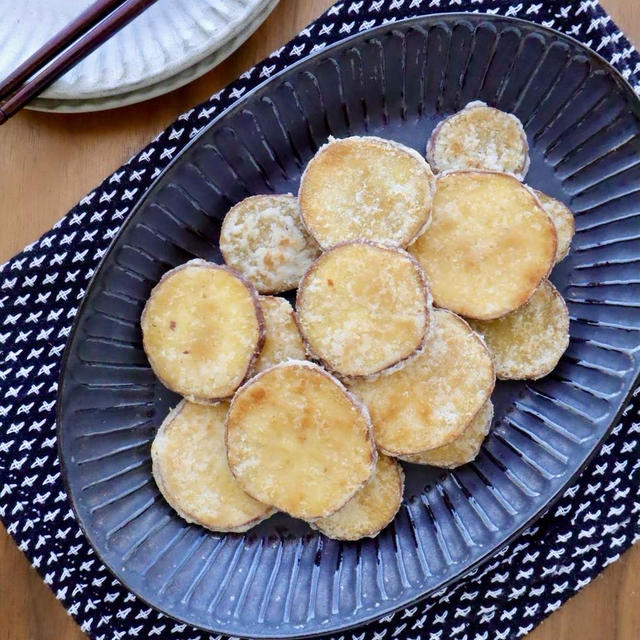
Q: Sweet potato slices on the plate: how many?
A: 14